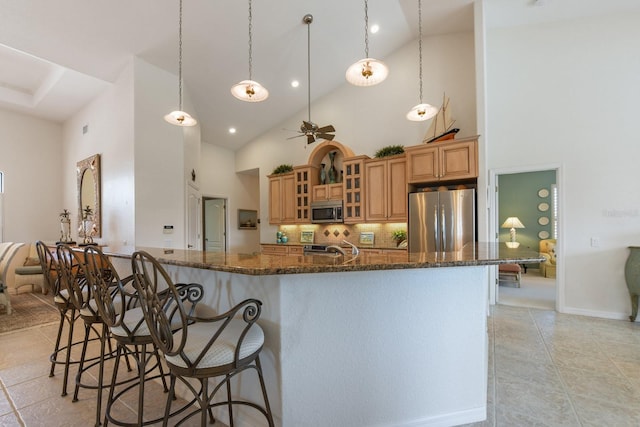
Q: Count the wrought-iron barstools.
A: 4